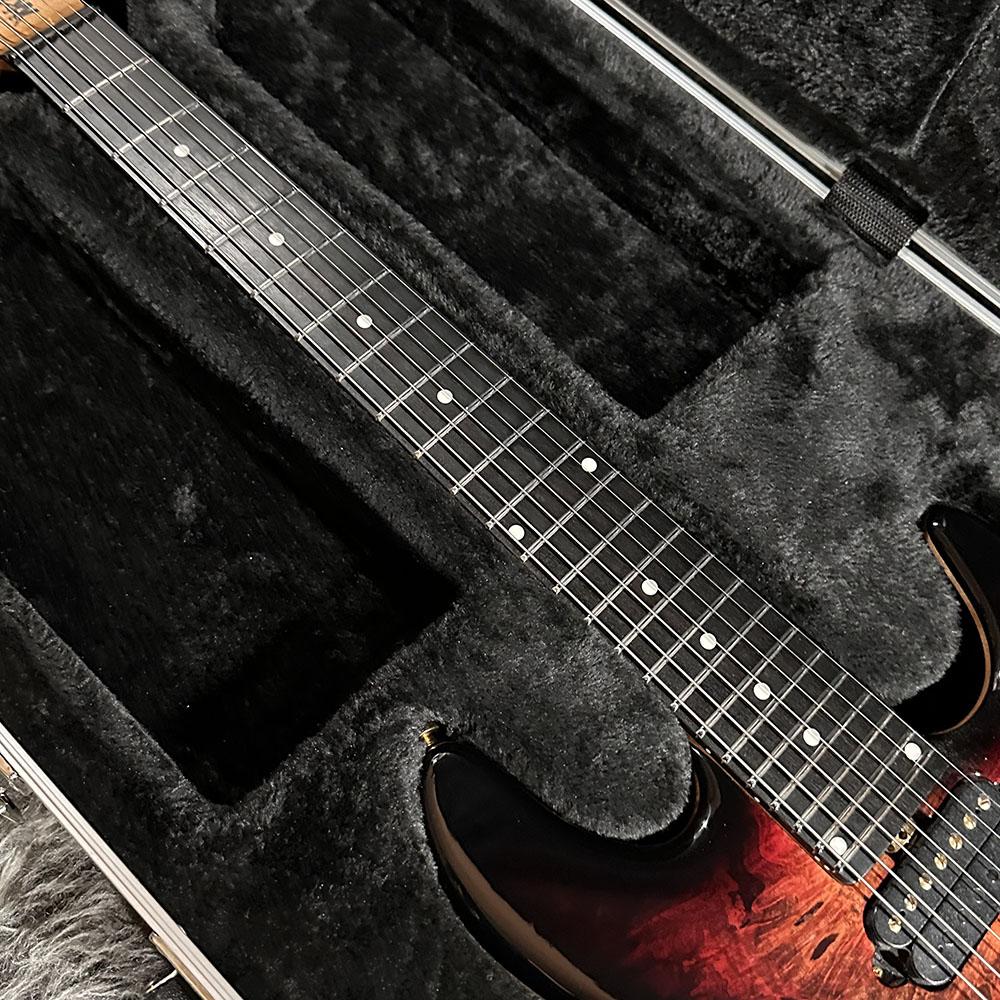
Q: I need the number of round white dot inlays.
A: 12